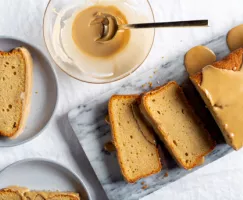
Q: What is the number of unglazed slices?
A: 2